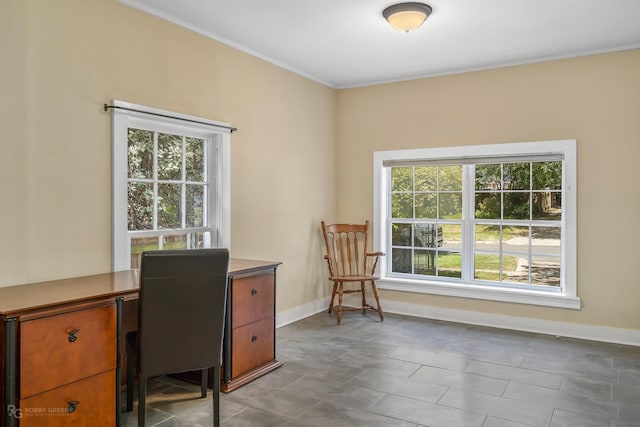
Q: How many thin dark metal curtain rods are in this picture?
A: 1